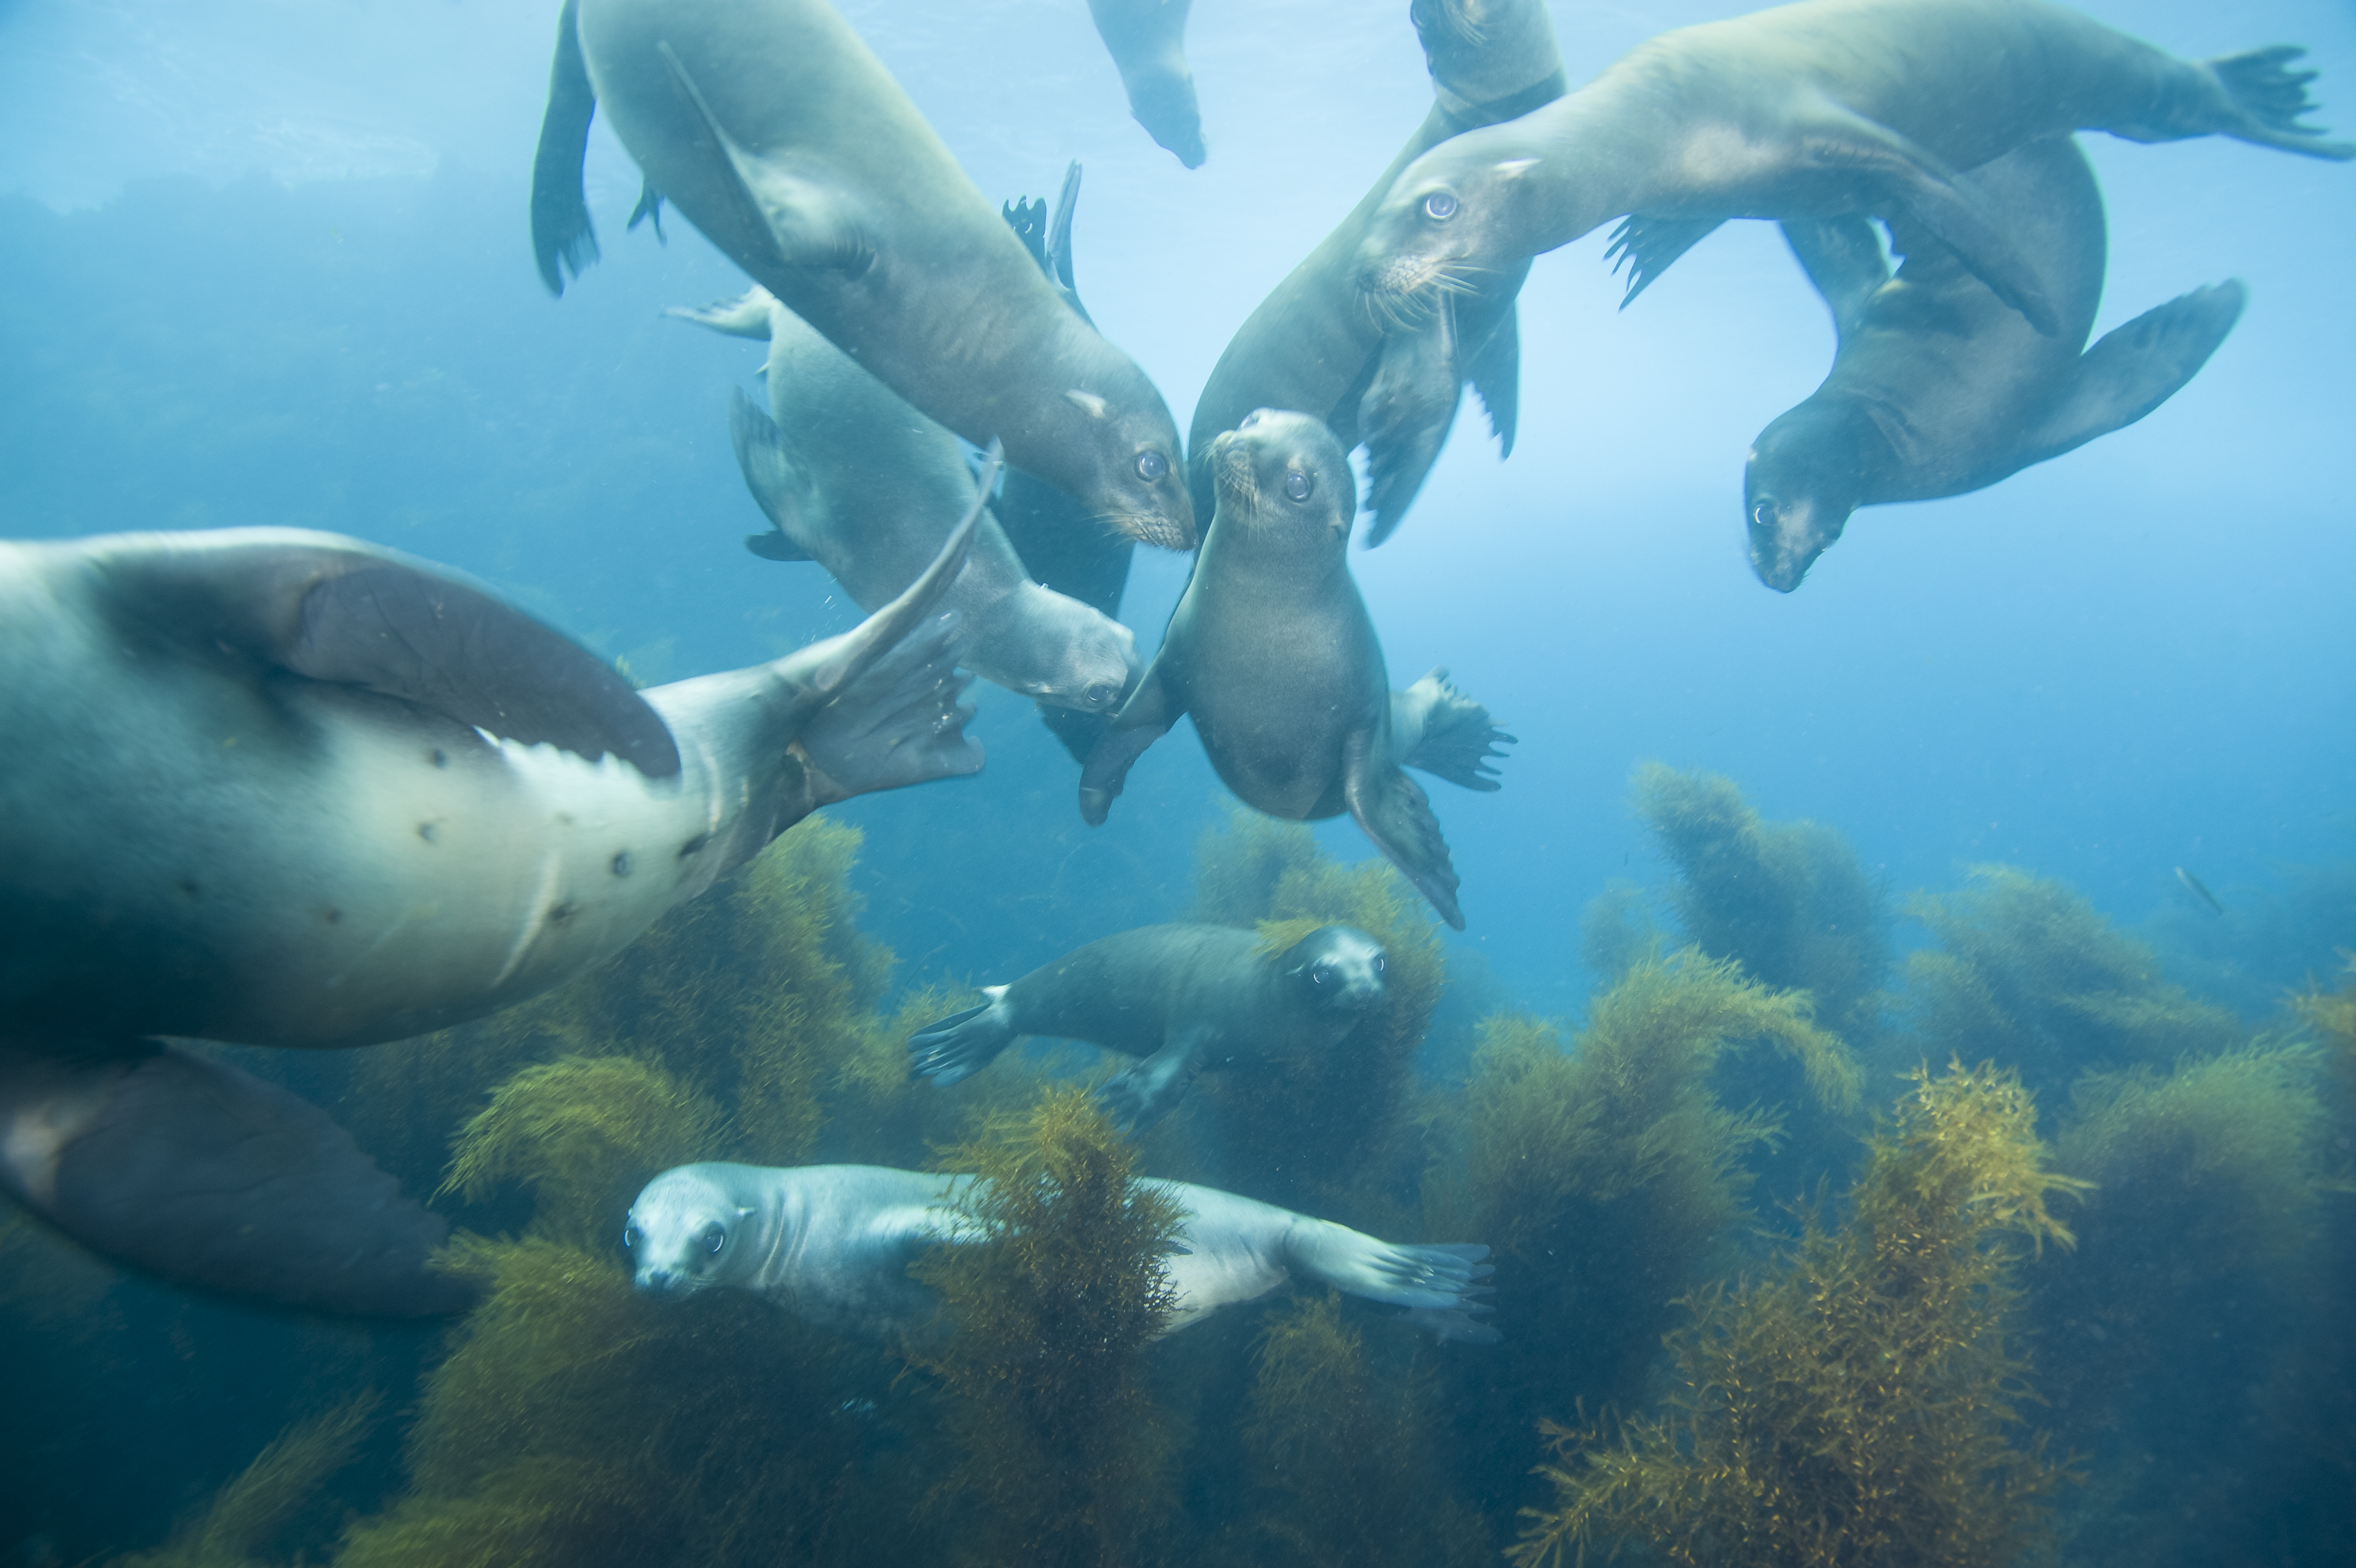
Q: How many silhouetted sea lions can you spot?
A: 1